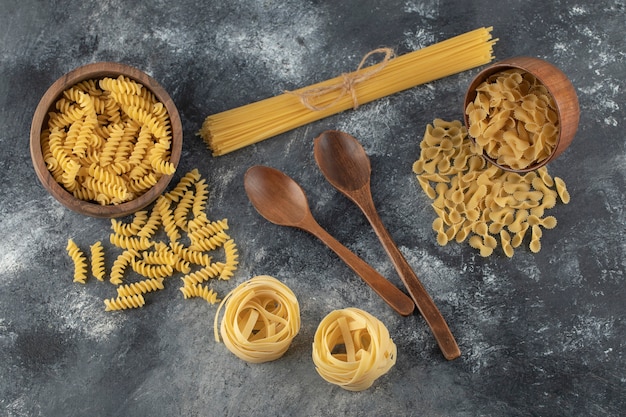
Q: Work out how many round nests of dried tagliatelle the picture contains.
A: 2